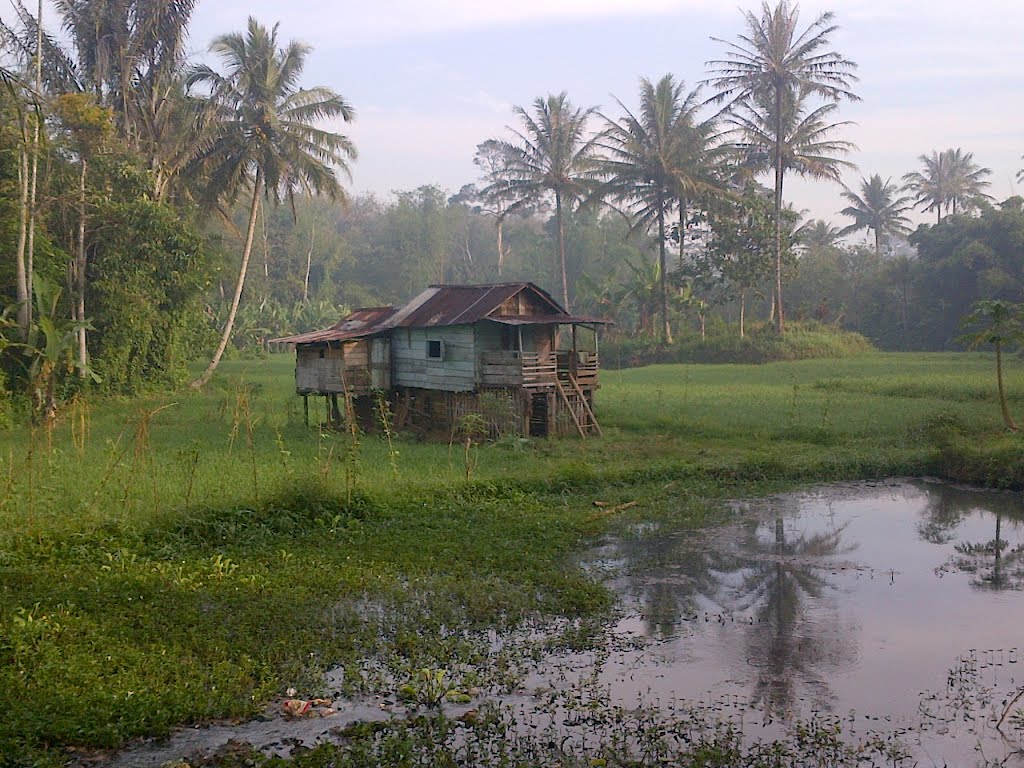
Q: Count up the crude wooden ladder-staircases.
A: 1